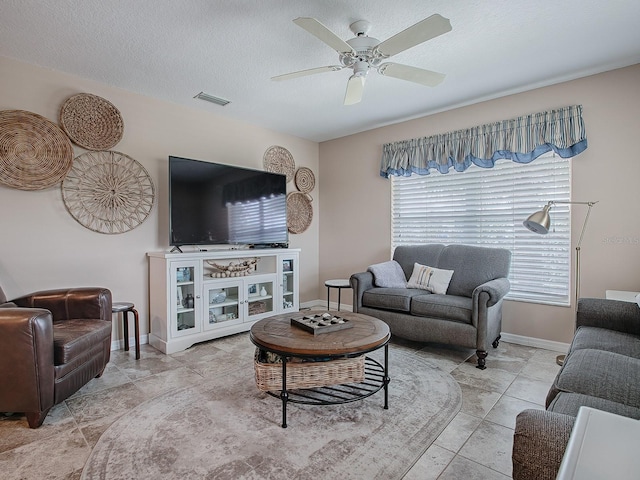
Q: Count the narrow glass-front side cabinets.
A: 2